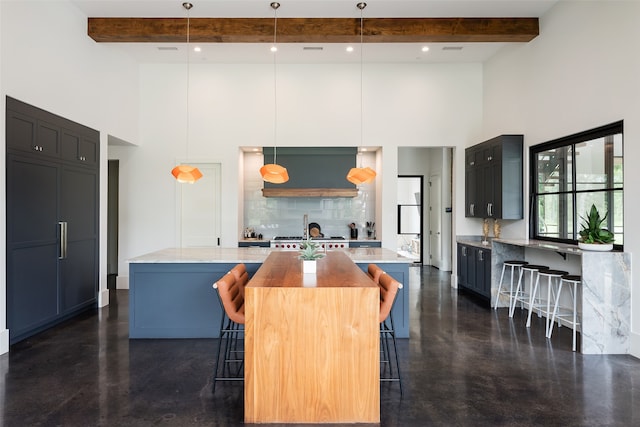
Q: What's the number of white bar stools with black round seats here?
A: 4